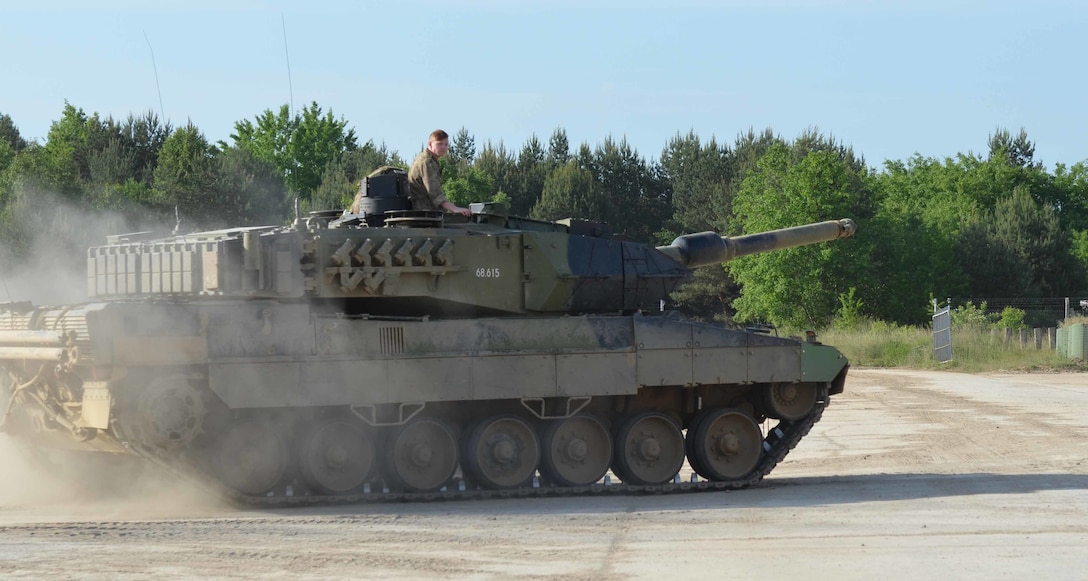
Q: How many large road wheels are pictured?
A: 7